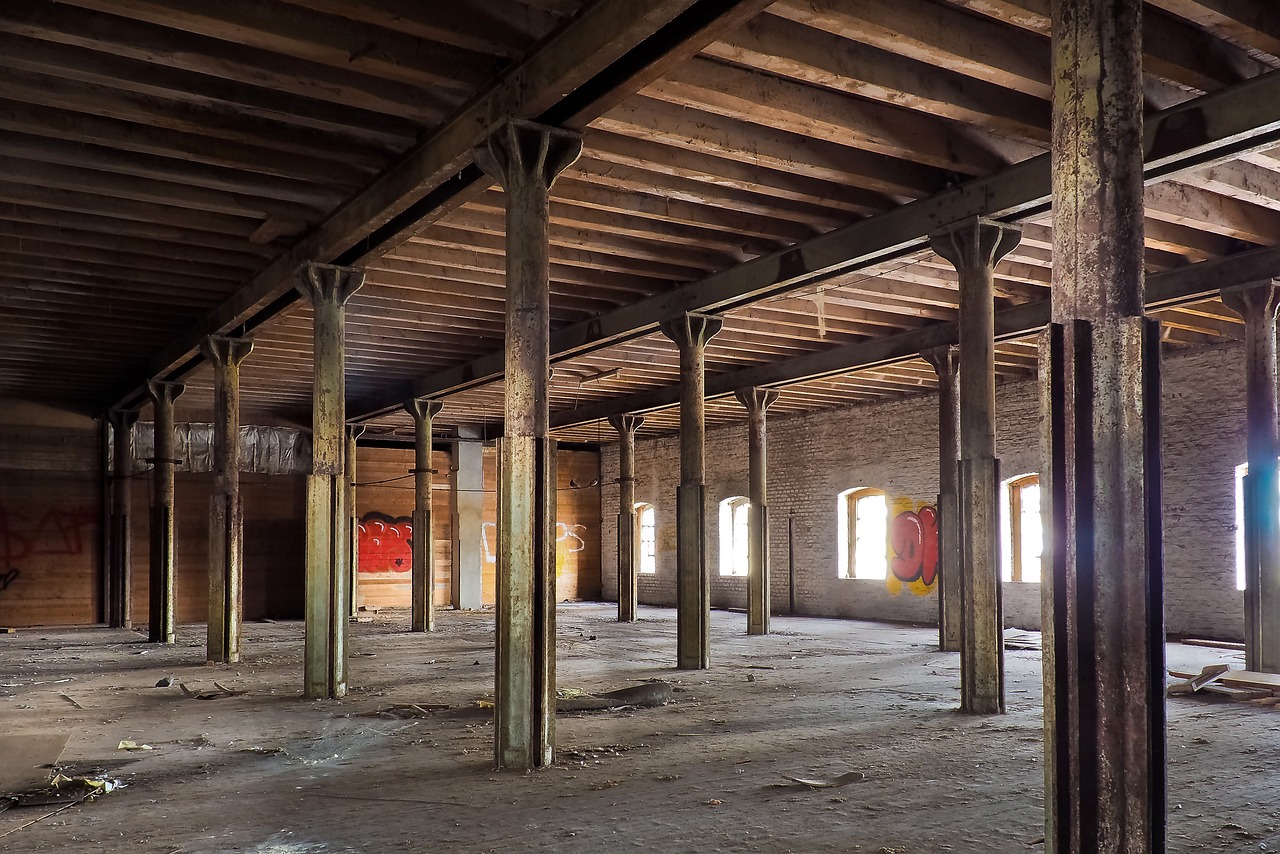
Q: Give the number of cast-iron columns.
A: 14